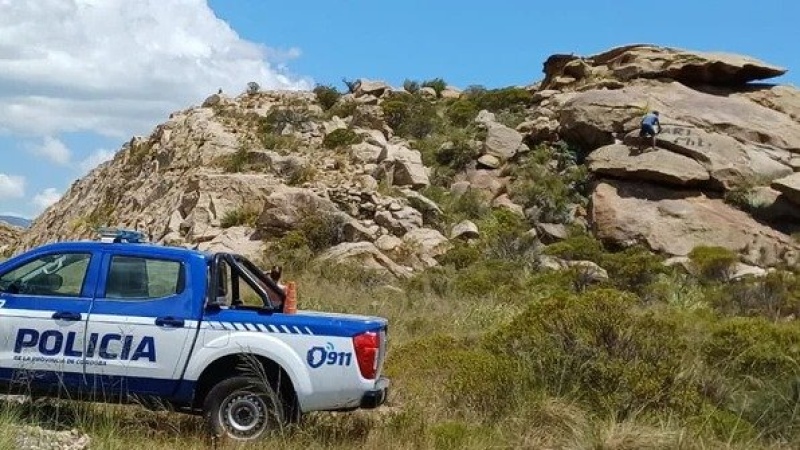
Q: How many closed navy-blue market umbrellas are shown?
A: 0